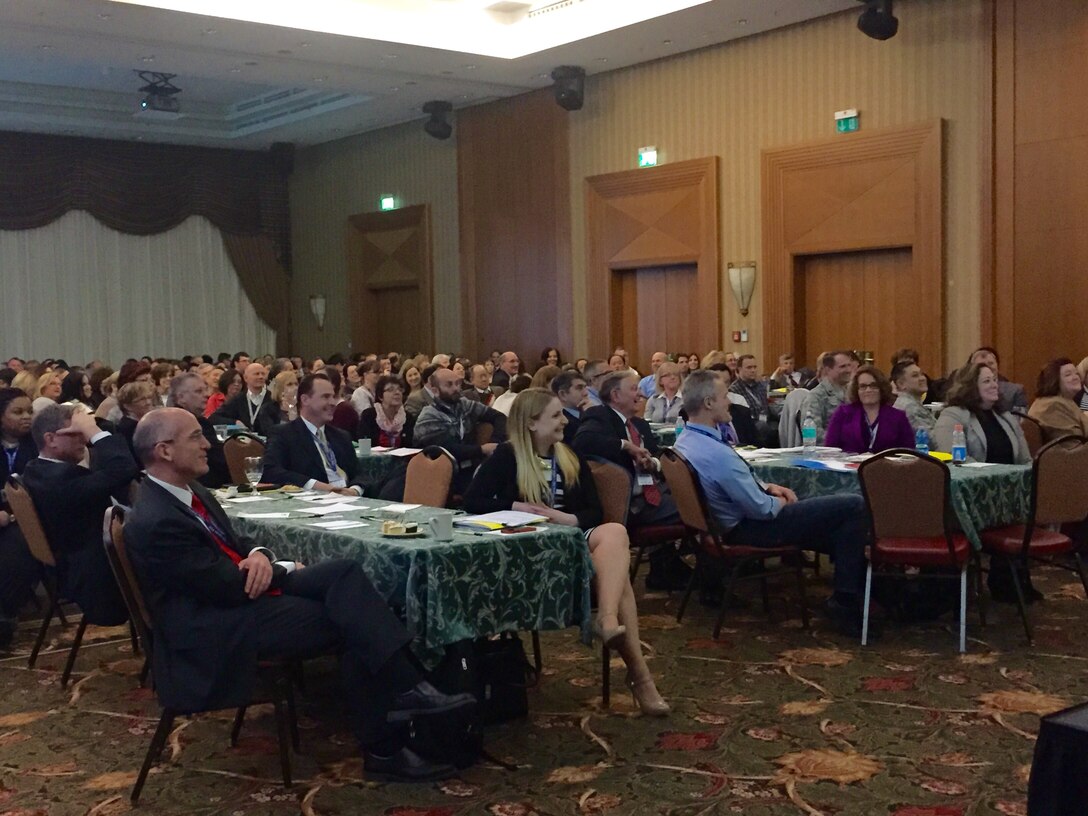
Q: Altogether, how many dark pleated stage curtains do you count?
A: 1